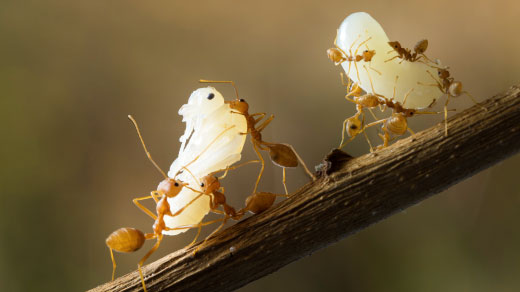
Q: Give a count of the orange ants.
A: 9